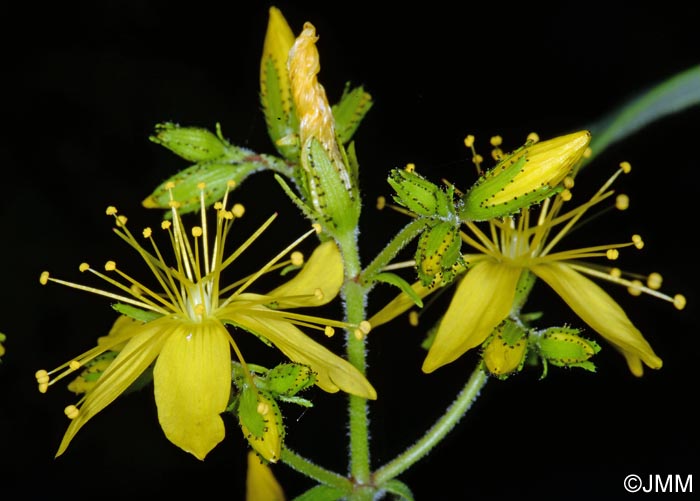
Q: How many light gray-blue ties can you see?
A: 0